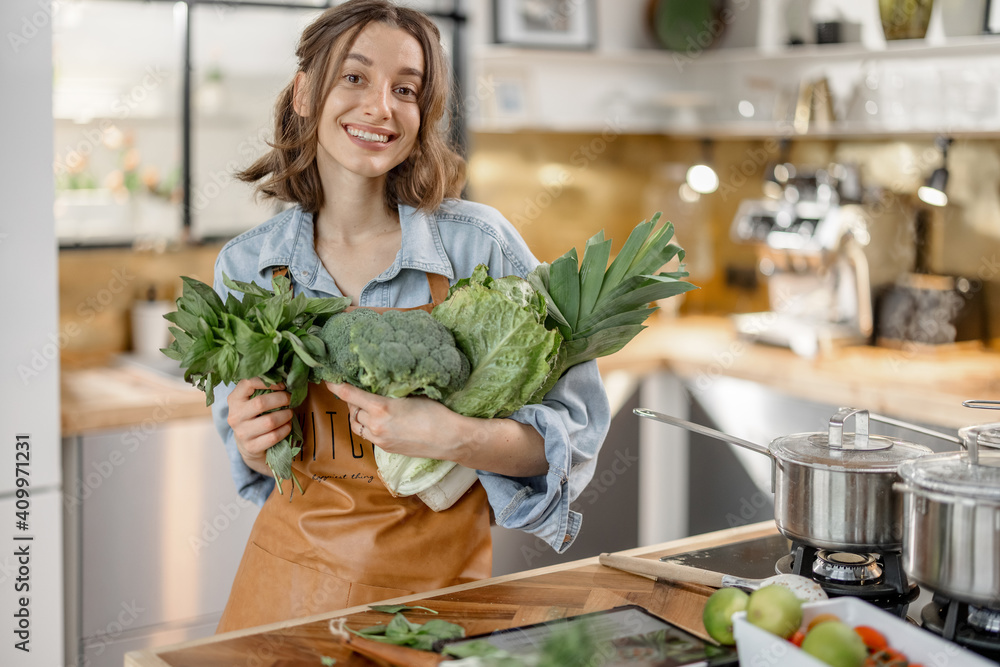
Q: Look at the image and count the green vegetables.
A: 4